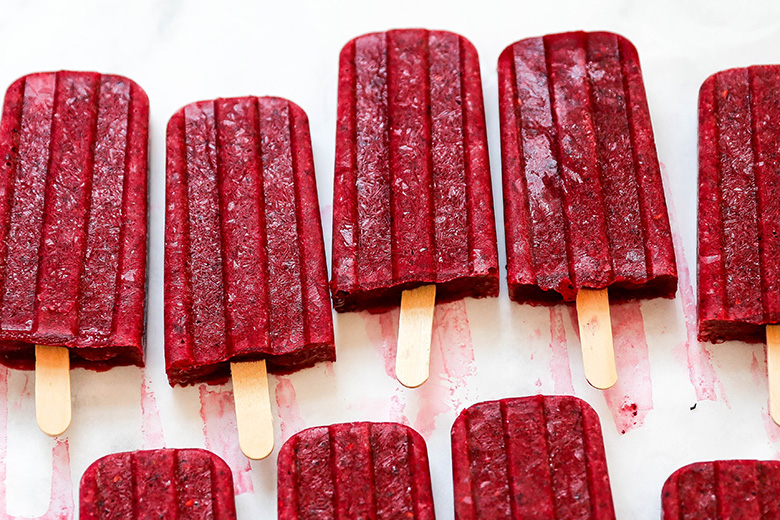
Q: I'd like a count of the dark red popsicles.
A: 9